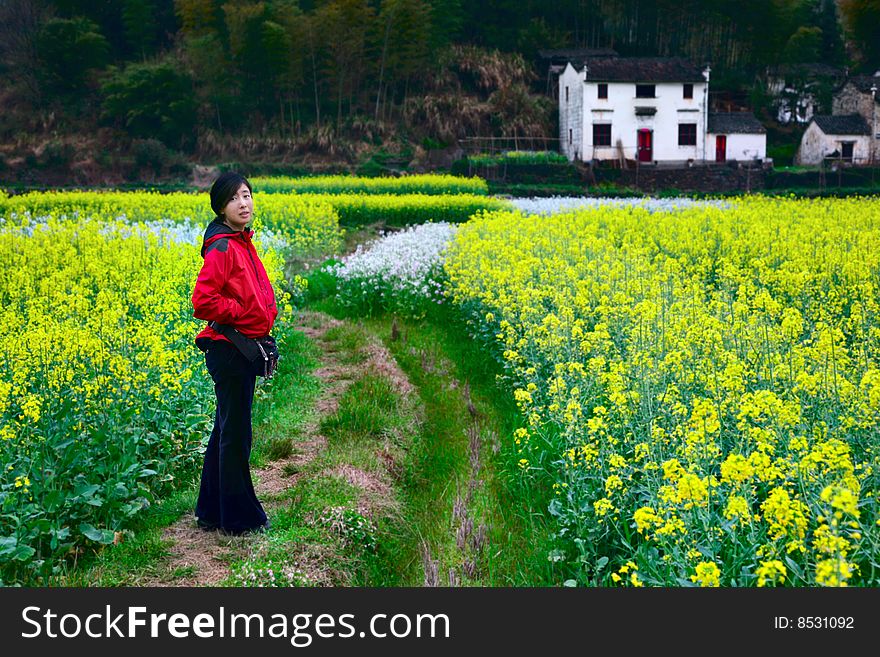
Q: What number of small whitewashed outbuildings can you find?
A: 2